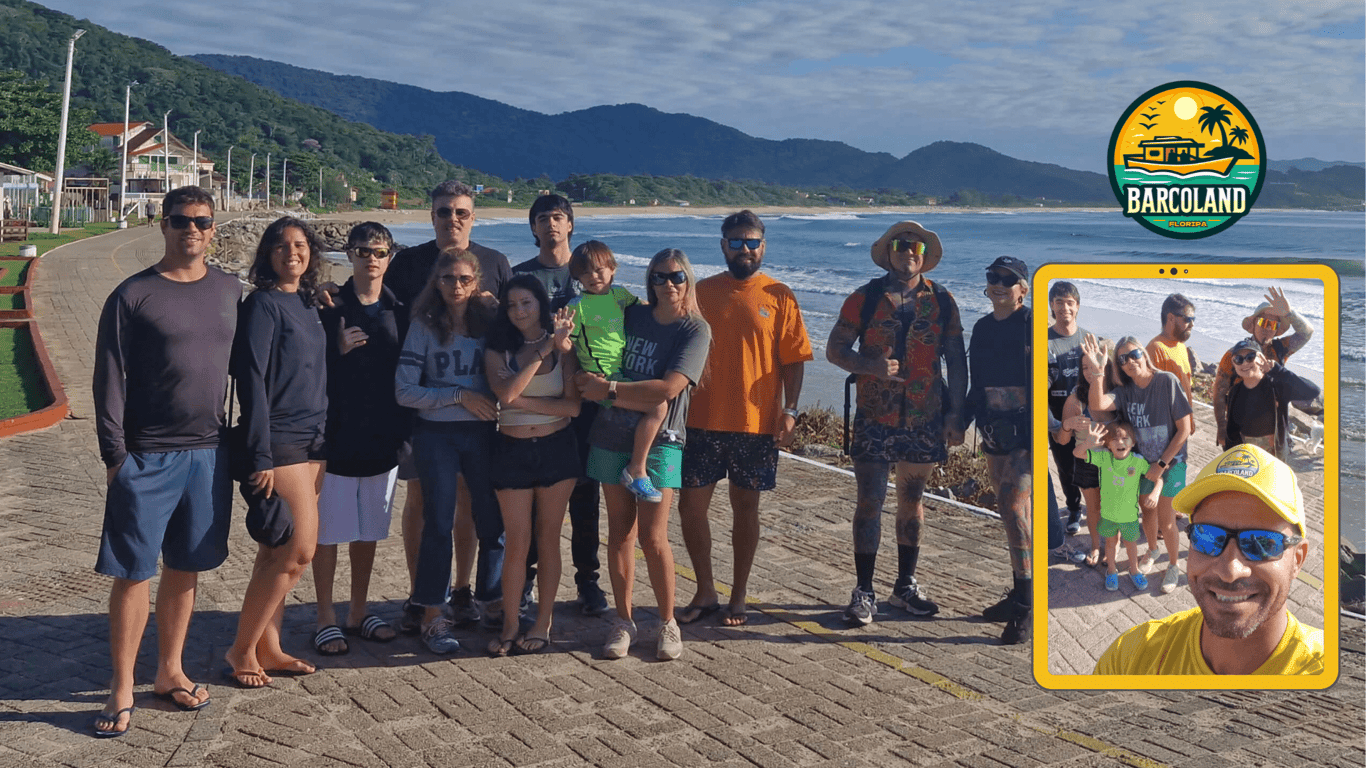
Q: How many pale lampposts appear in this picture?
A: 9